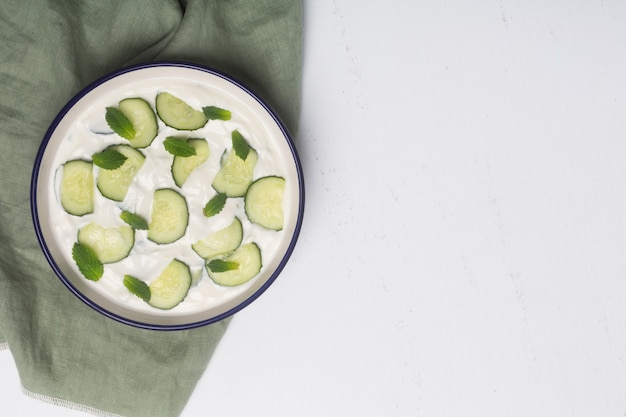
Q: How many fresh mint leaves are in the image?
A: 10